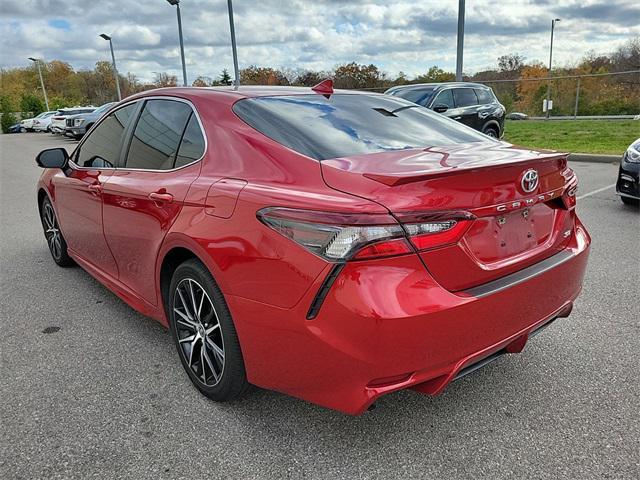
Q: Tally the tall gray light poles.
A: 6